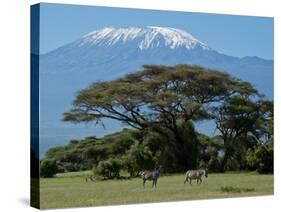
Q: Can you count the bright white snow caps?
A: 1